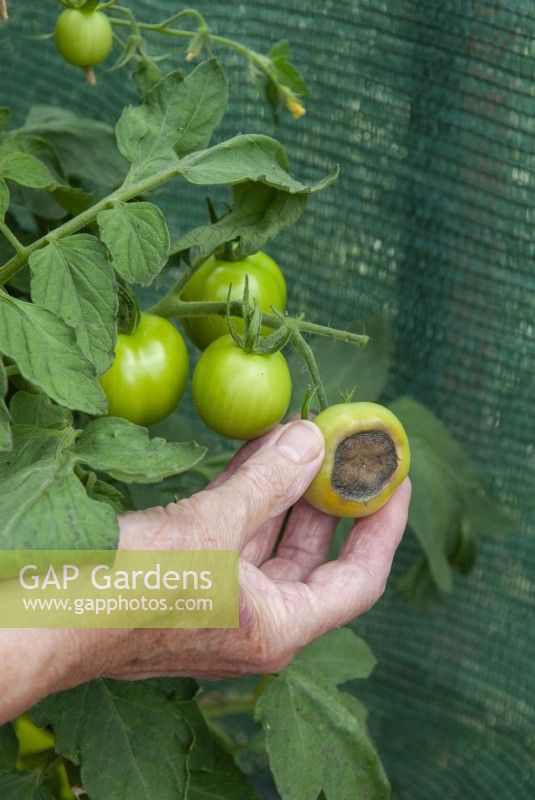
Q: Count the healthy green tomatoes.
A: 4